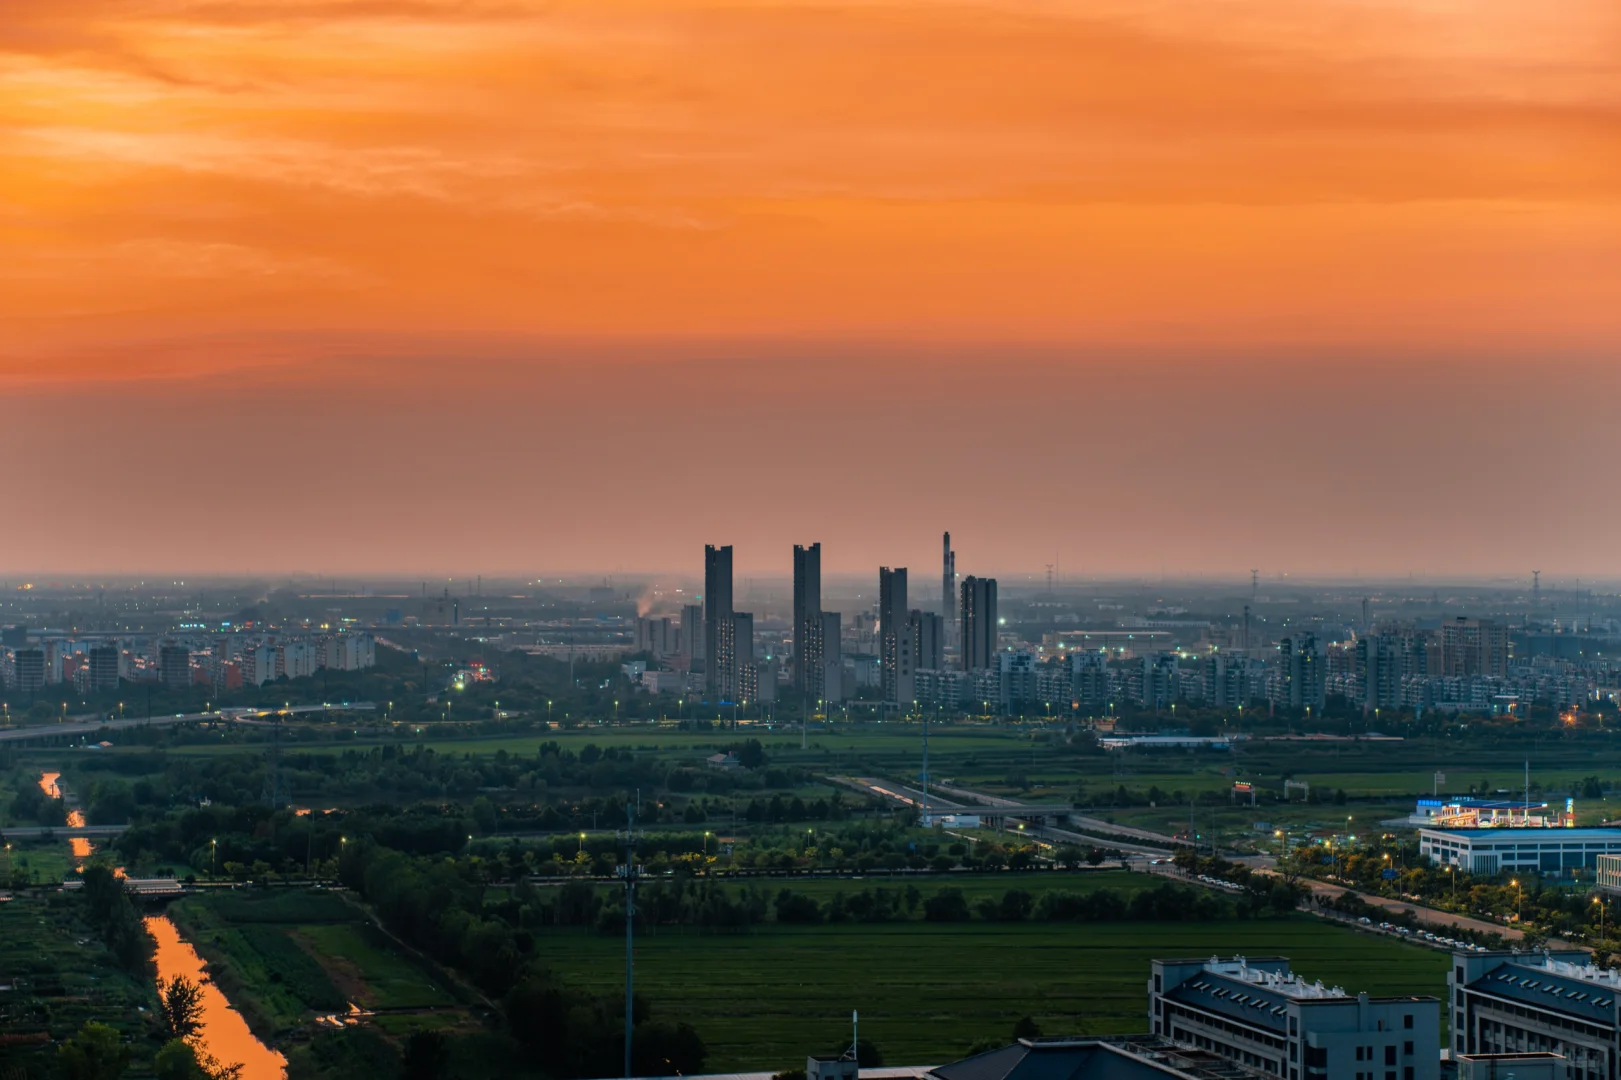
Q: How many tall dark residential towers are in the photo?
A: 4